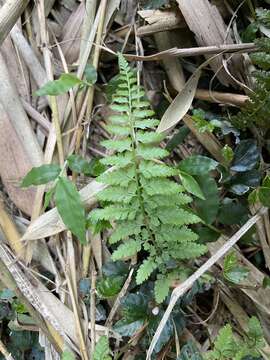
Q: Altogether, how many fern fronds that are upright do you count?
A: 1